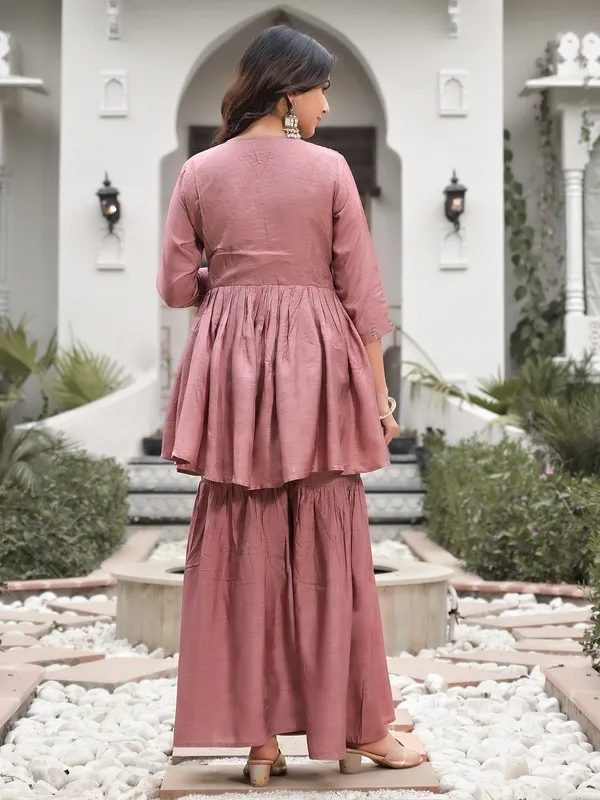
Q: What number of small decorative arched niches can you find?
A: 4